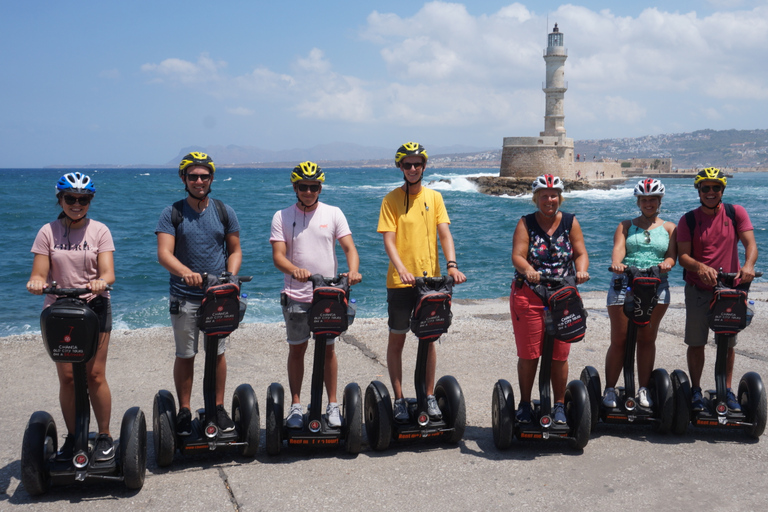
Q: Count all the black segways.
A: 7